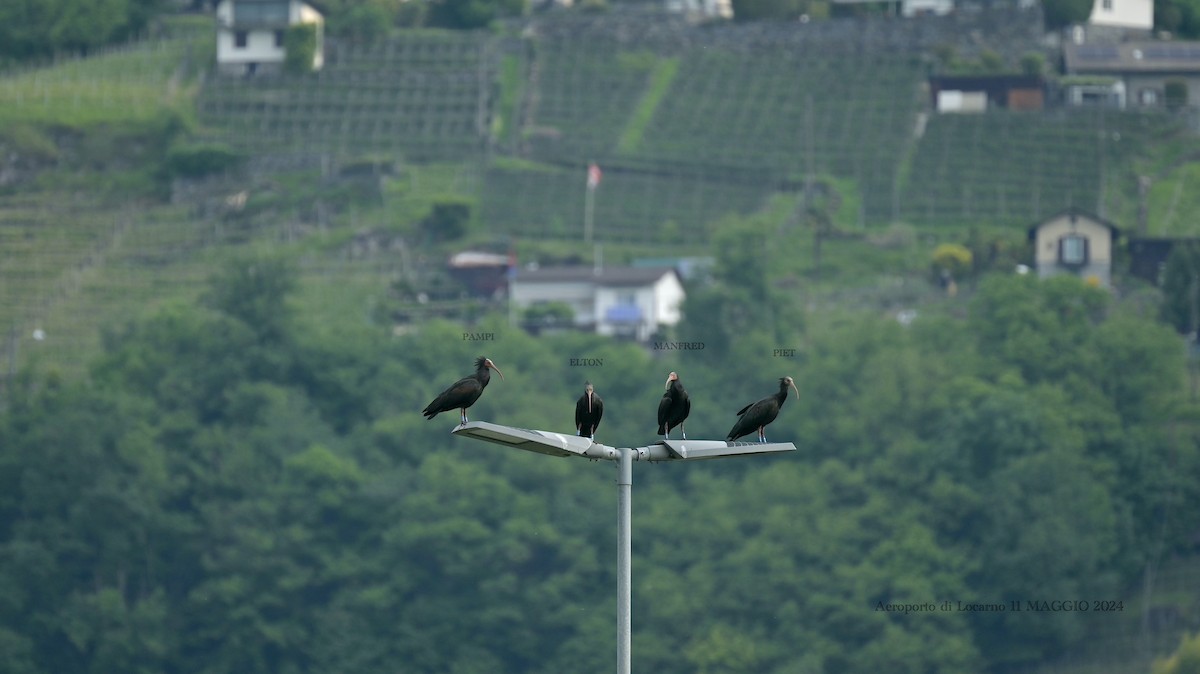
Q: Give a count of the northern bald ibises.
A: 4